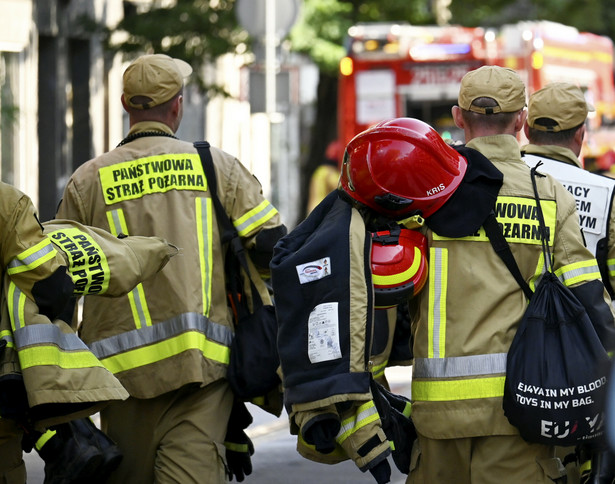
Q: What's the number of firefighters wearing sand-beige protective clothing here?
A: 4